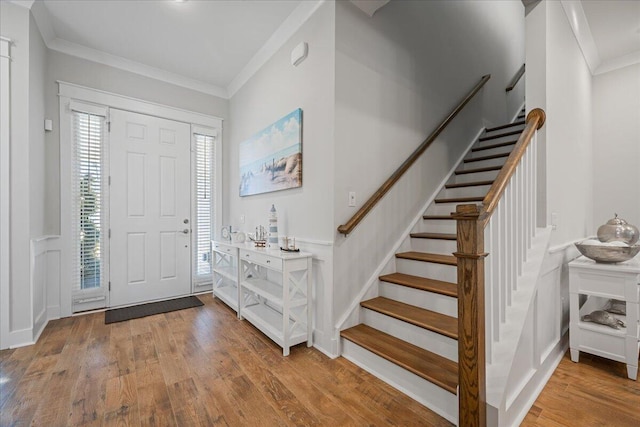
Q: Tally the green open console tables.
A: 0